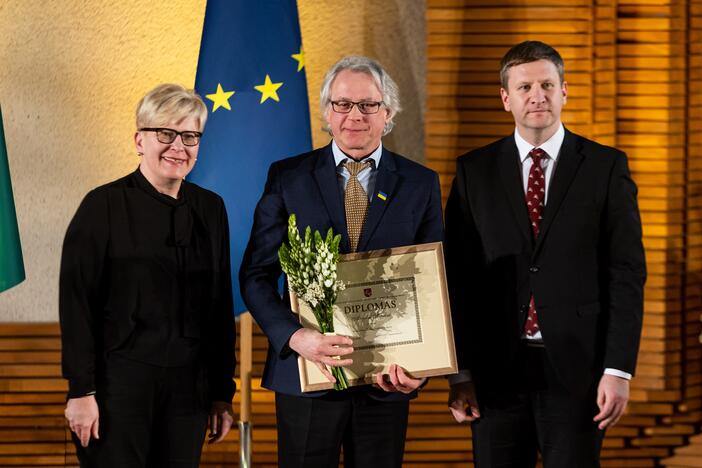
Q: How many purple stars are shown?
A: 0